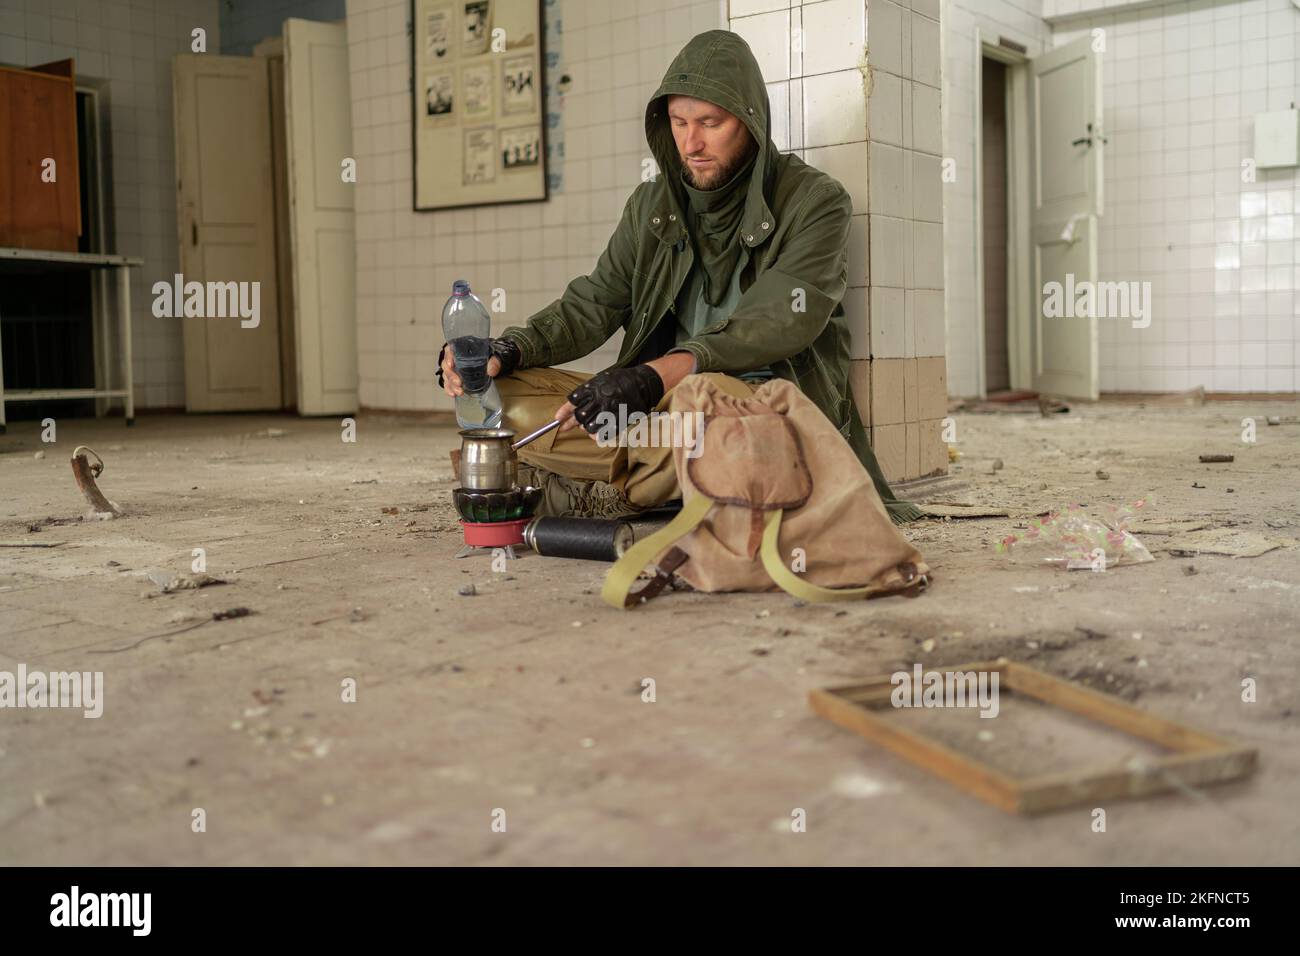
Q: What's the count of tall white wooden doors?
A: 3